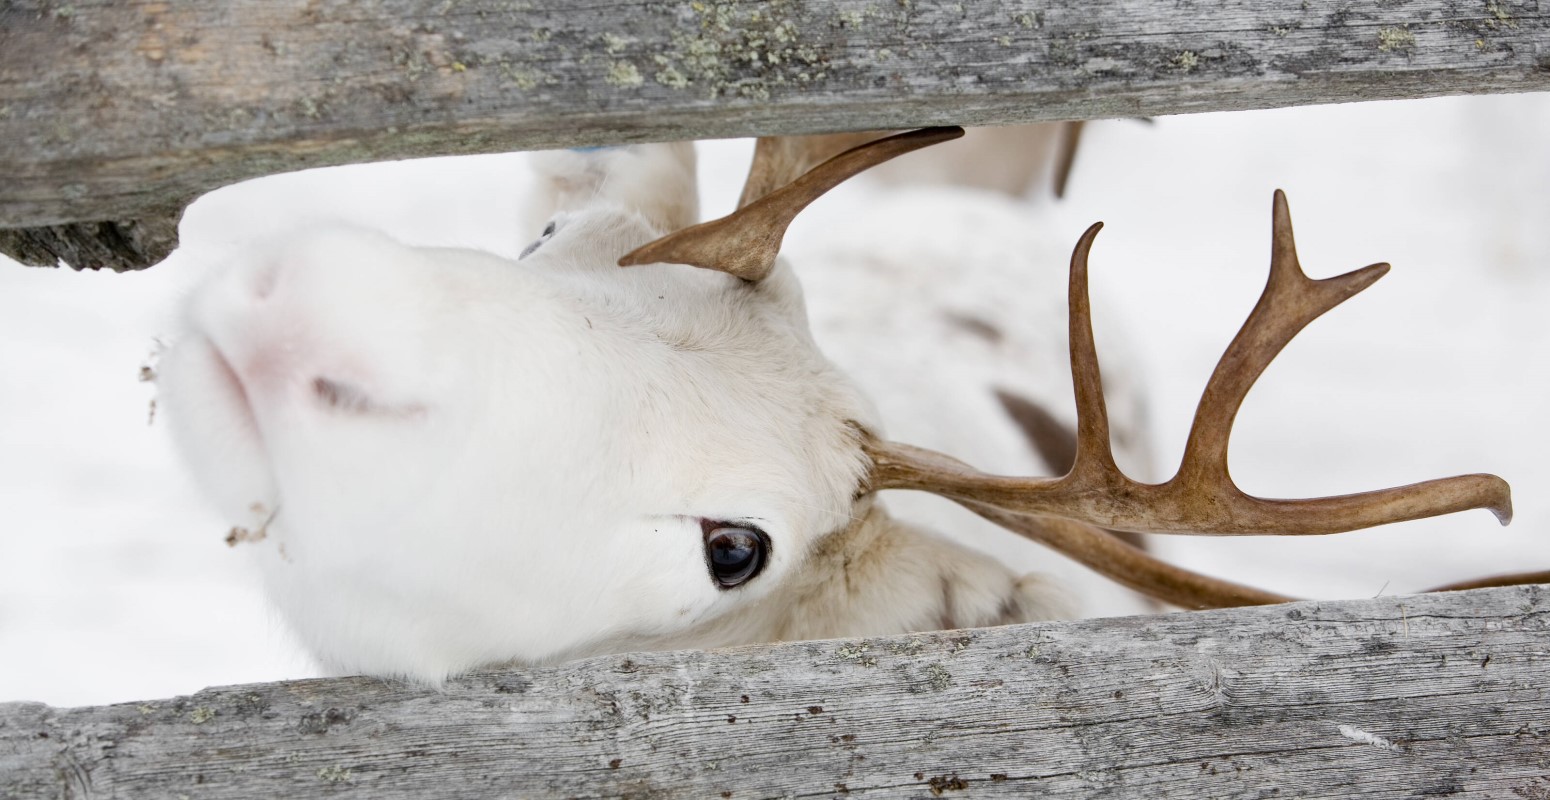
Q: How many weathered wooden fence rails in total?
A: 2